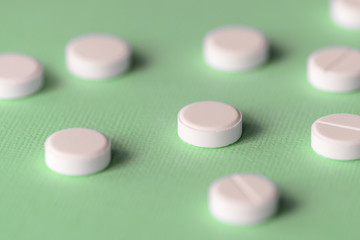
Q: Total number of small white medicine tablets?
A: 9